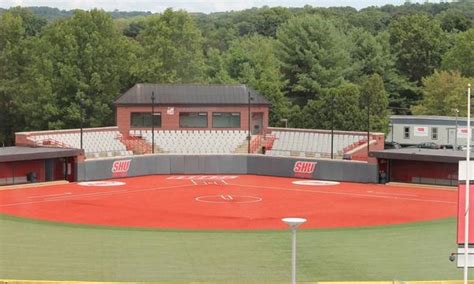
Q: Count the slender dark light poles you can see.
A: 5